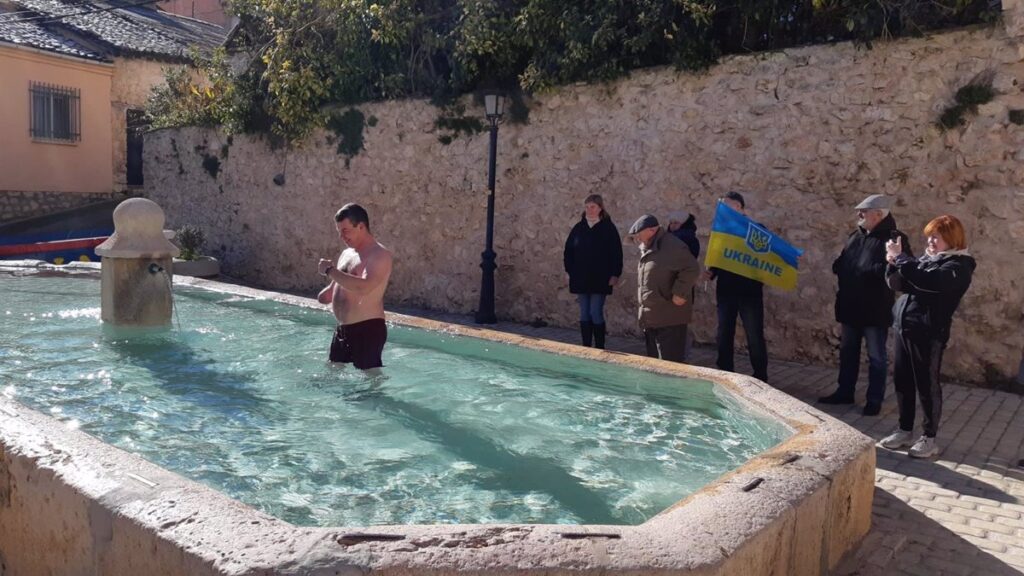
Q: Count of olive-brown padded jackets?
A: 1